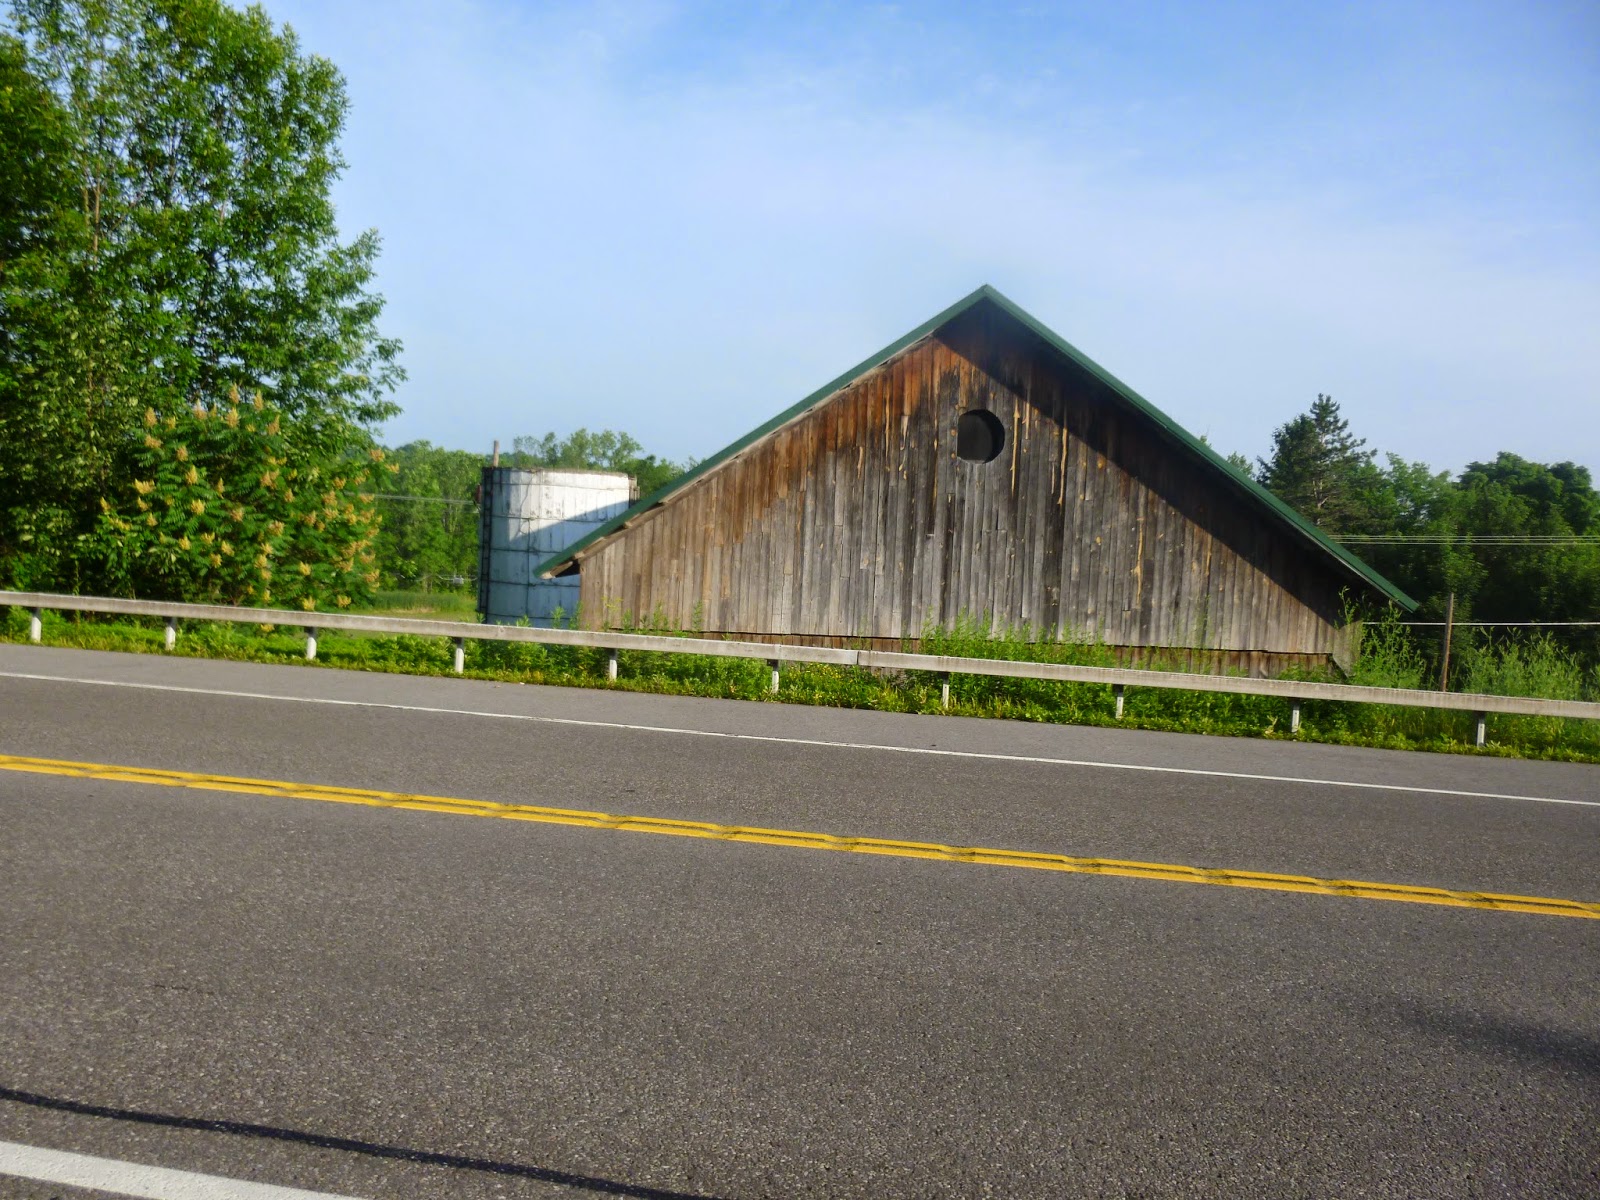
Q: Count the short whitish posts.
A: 10